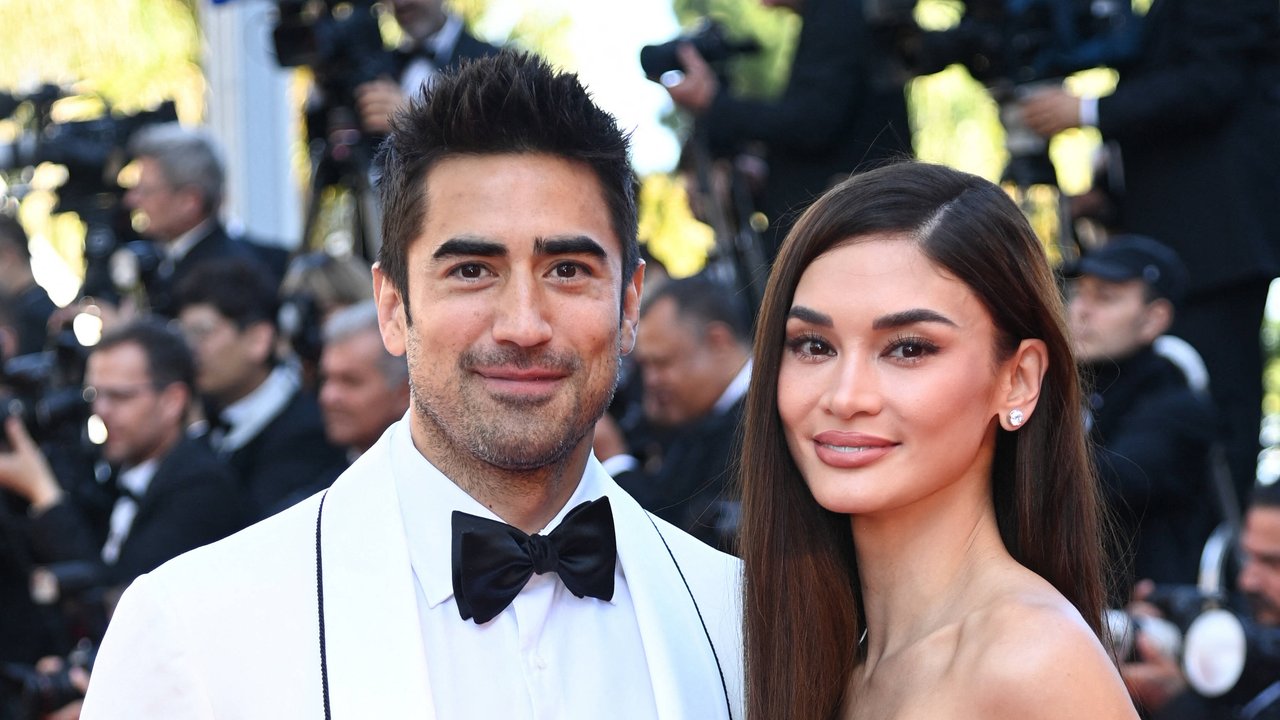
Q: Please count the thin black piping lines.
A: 2